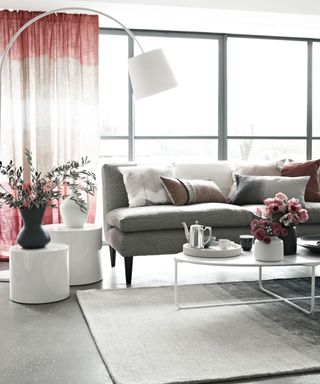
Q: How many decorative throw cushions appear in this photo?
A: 5